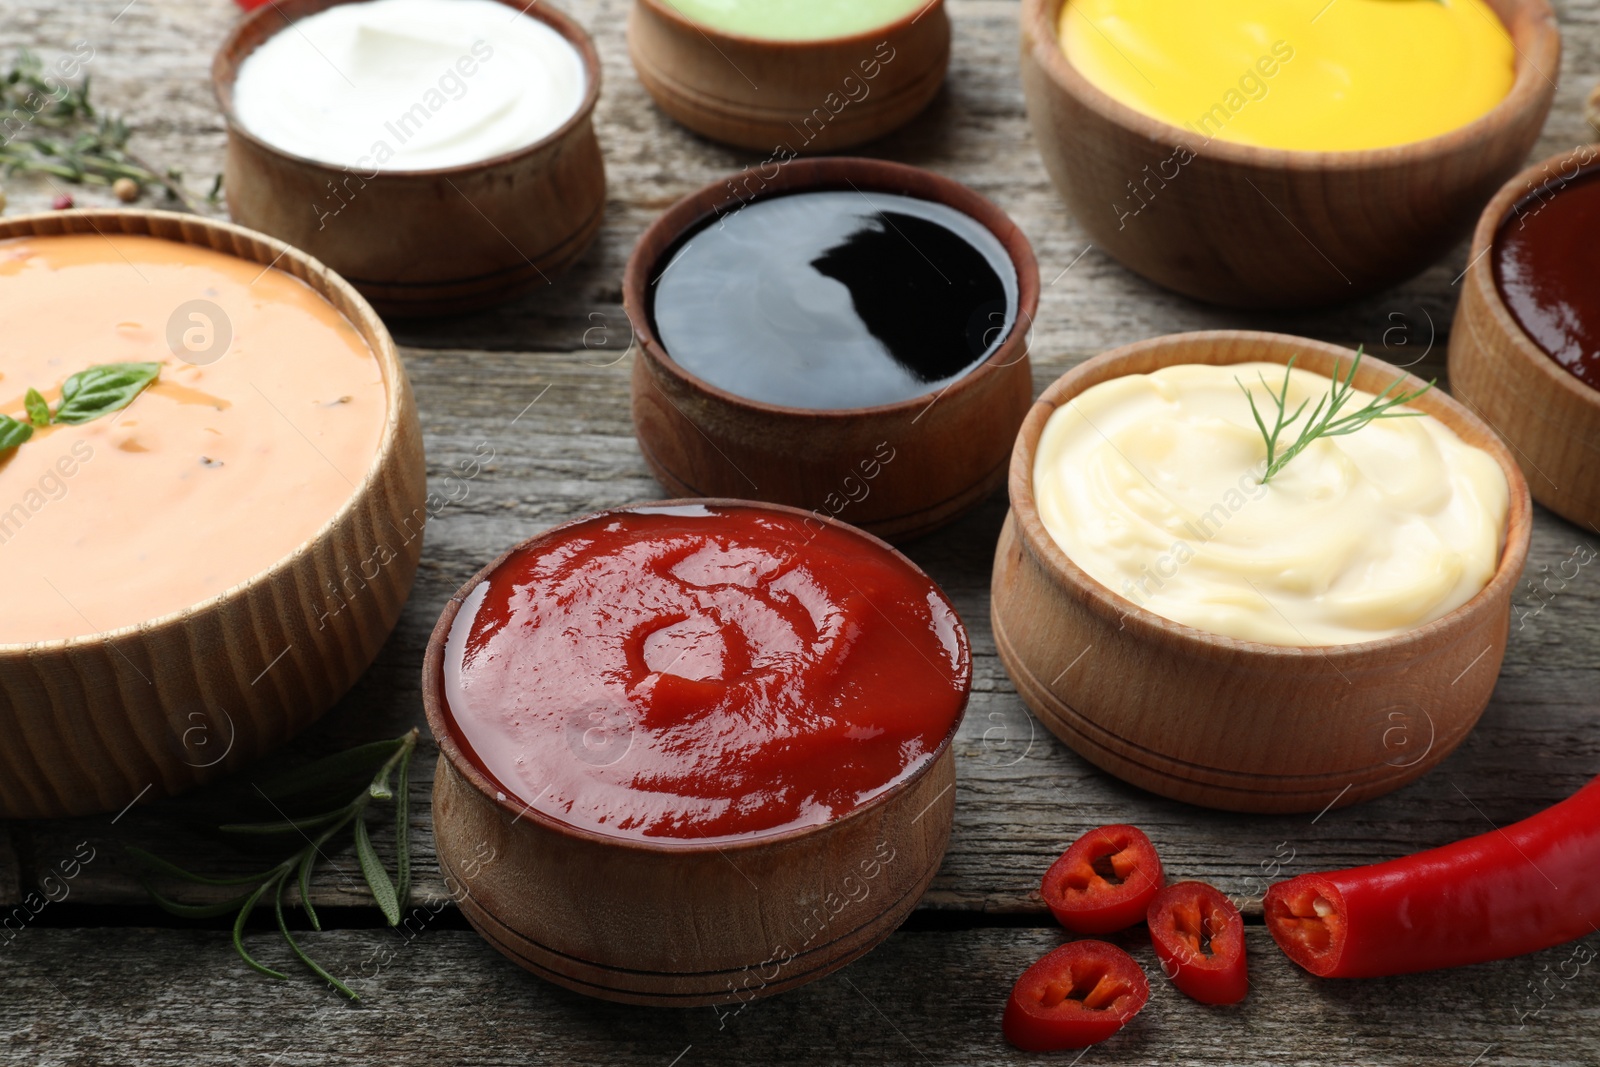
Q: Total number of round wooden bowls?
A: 8